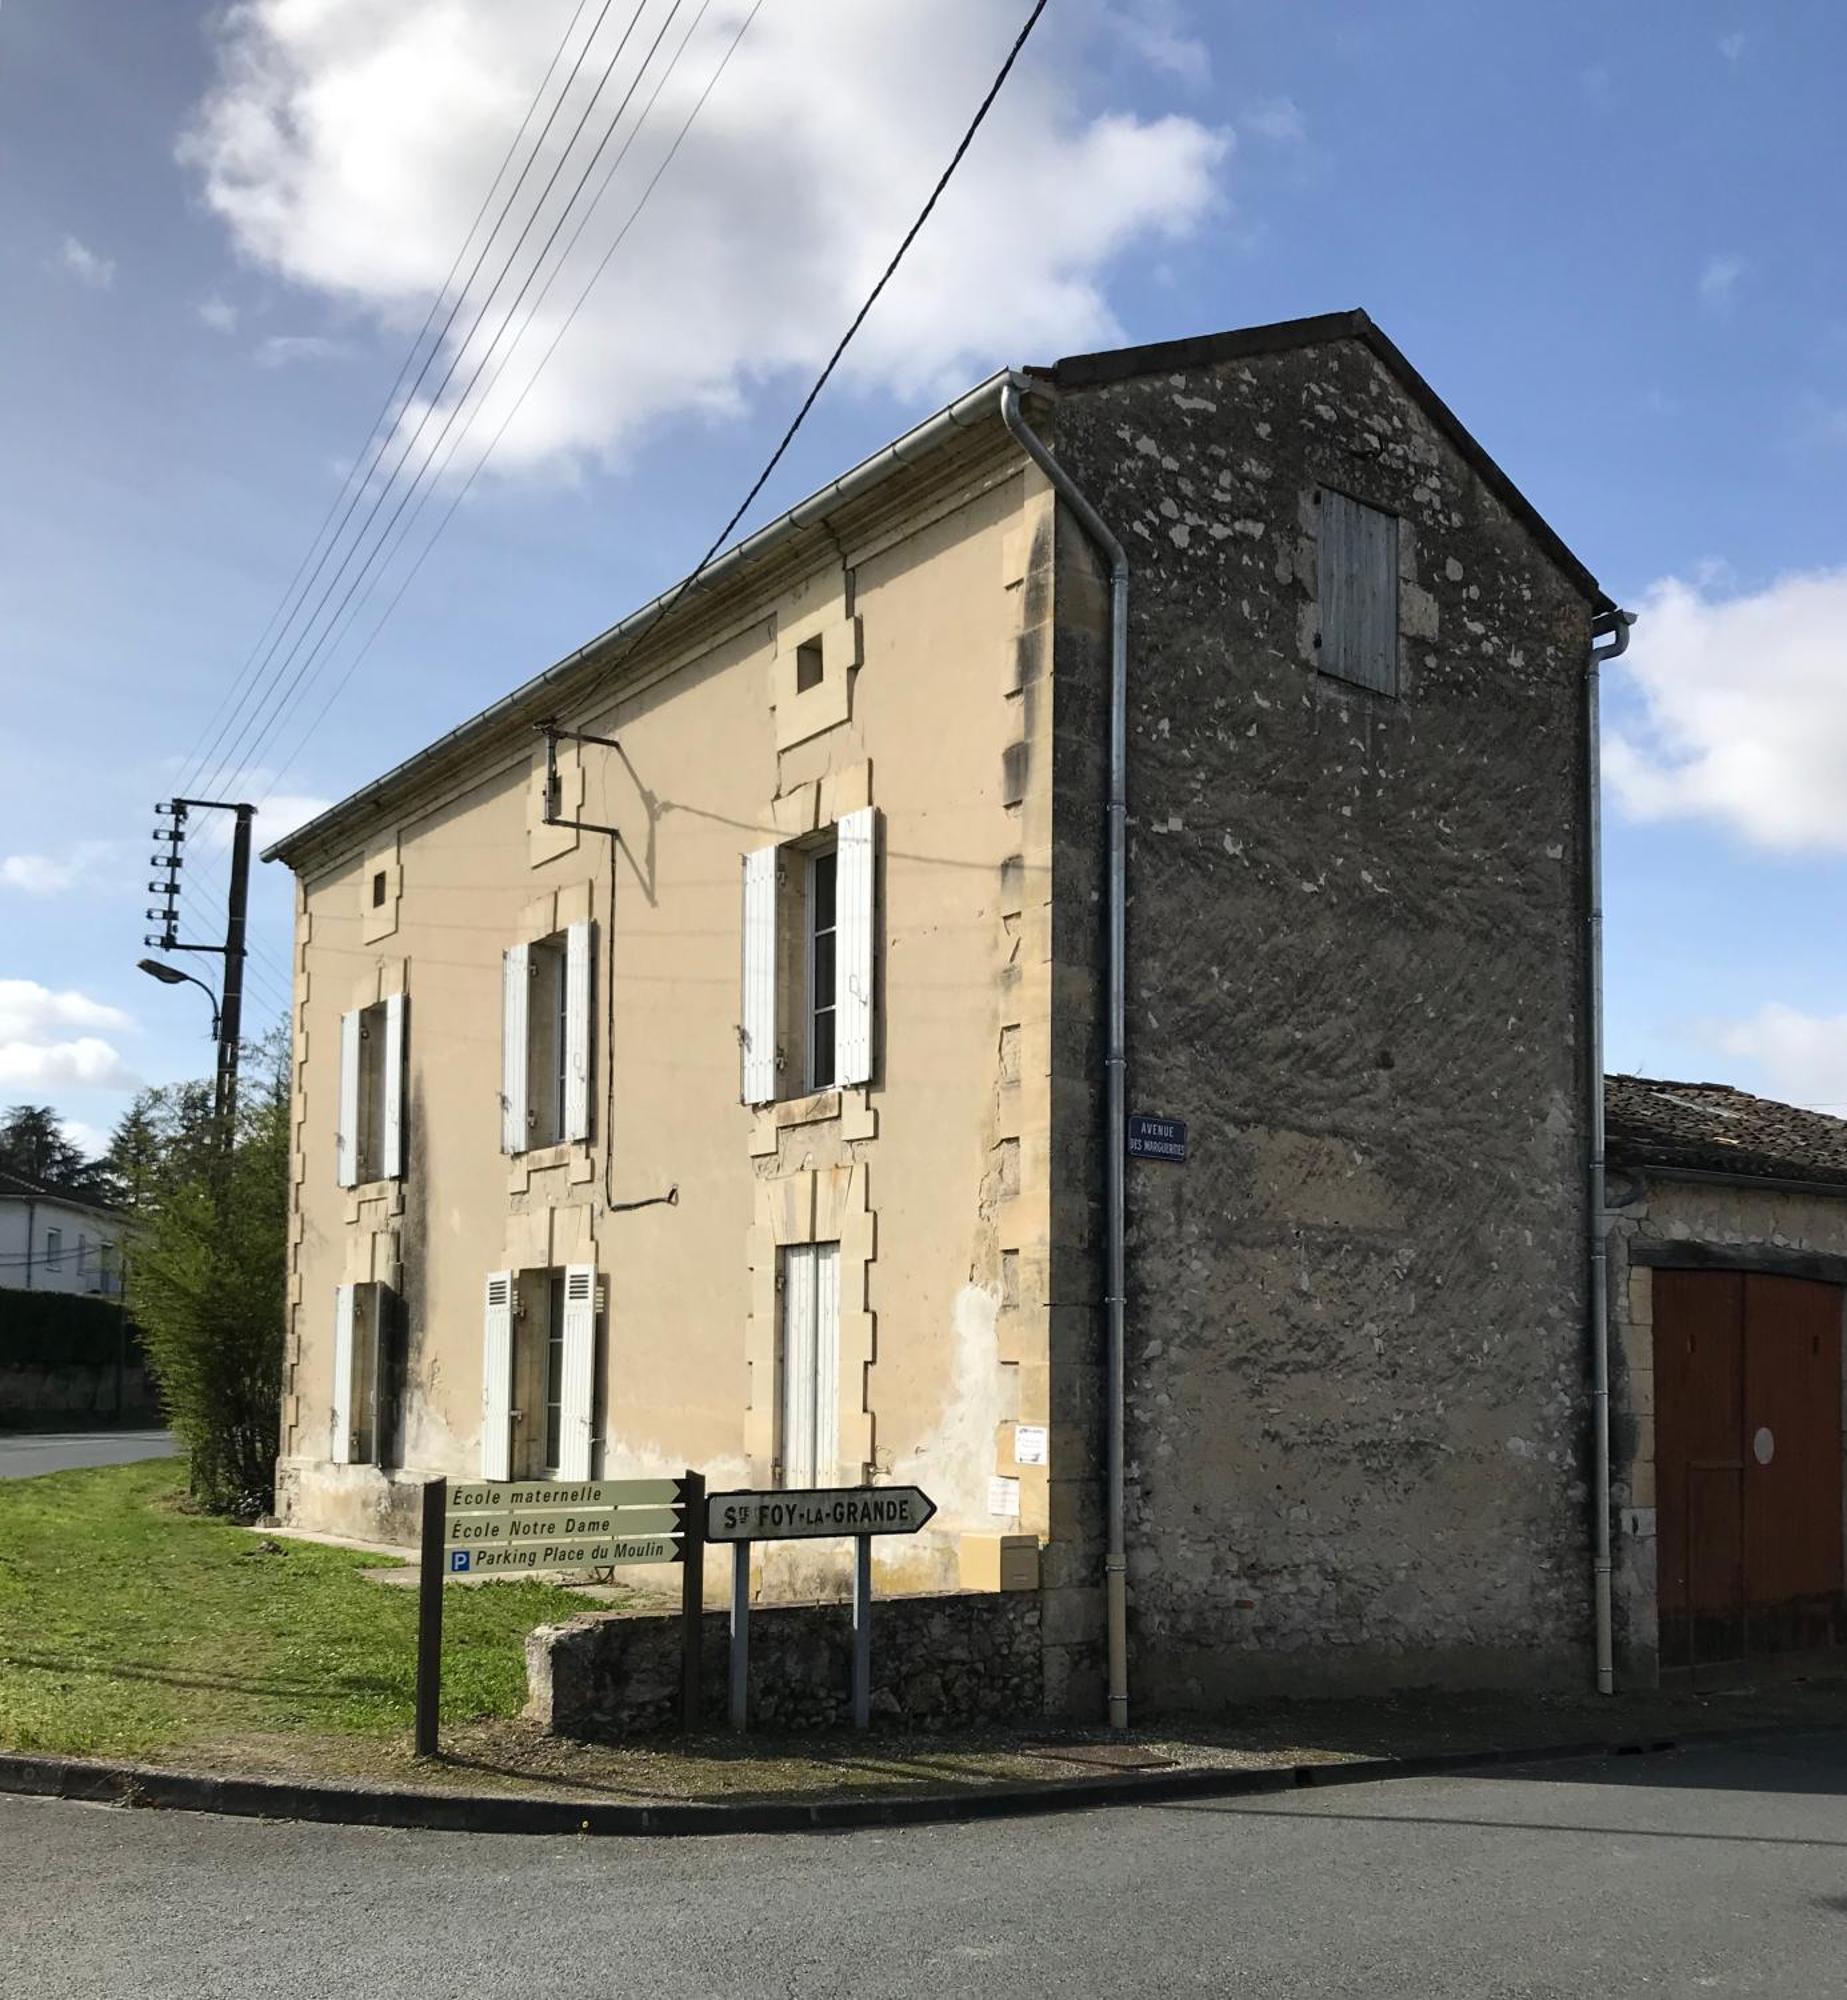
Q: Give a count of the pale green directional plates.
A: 3